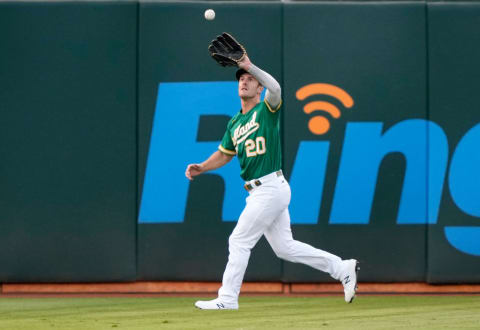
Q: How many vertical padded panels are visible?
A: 4